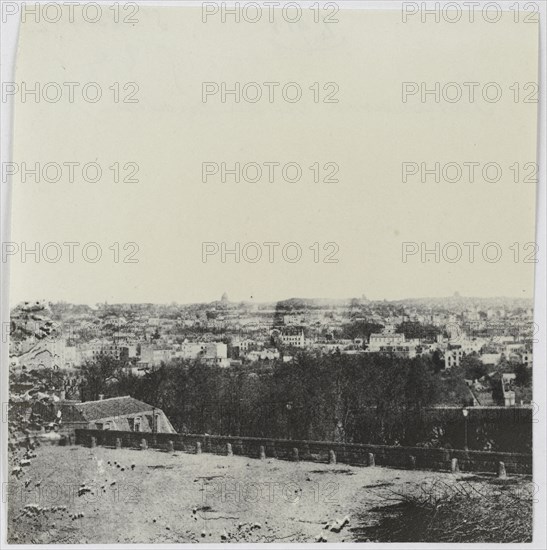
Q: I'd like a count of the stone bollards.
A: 13